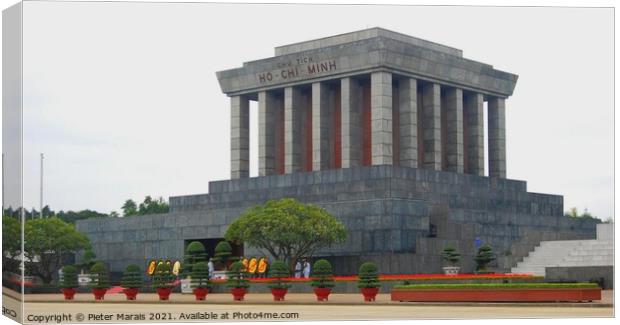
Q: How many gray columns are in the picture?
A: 11